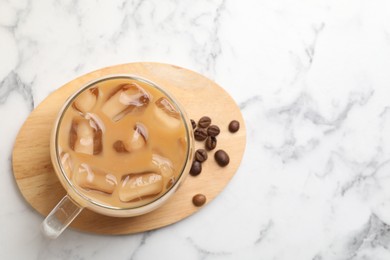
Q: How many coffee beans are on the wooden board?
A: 10